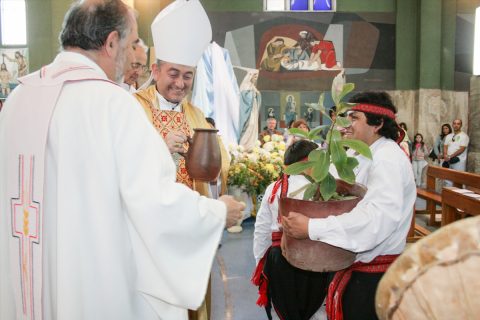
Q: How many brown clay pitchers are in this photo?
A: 1